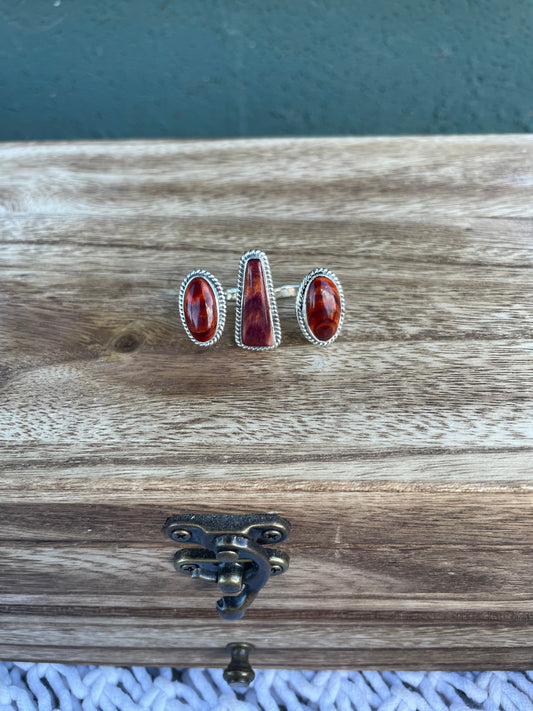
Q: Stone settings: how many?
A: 3